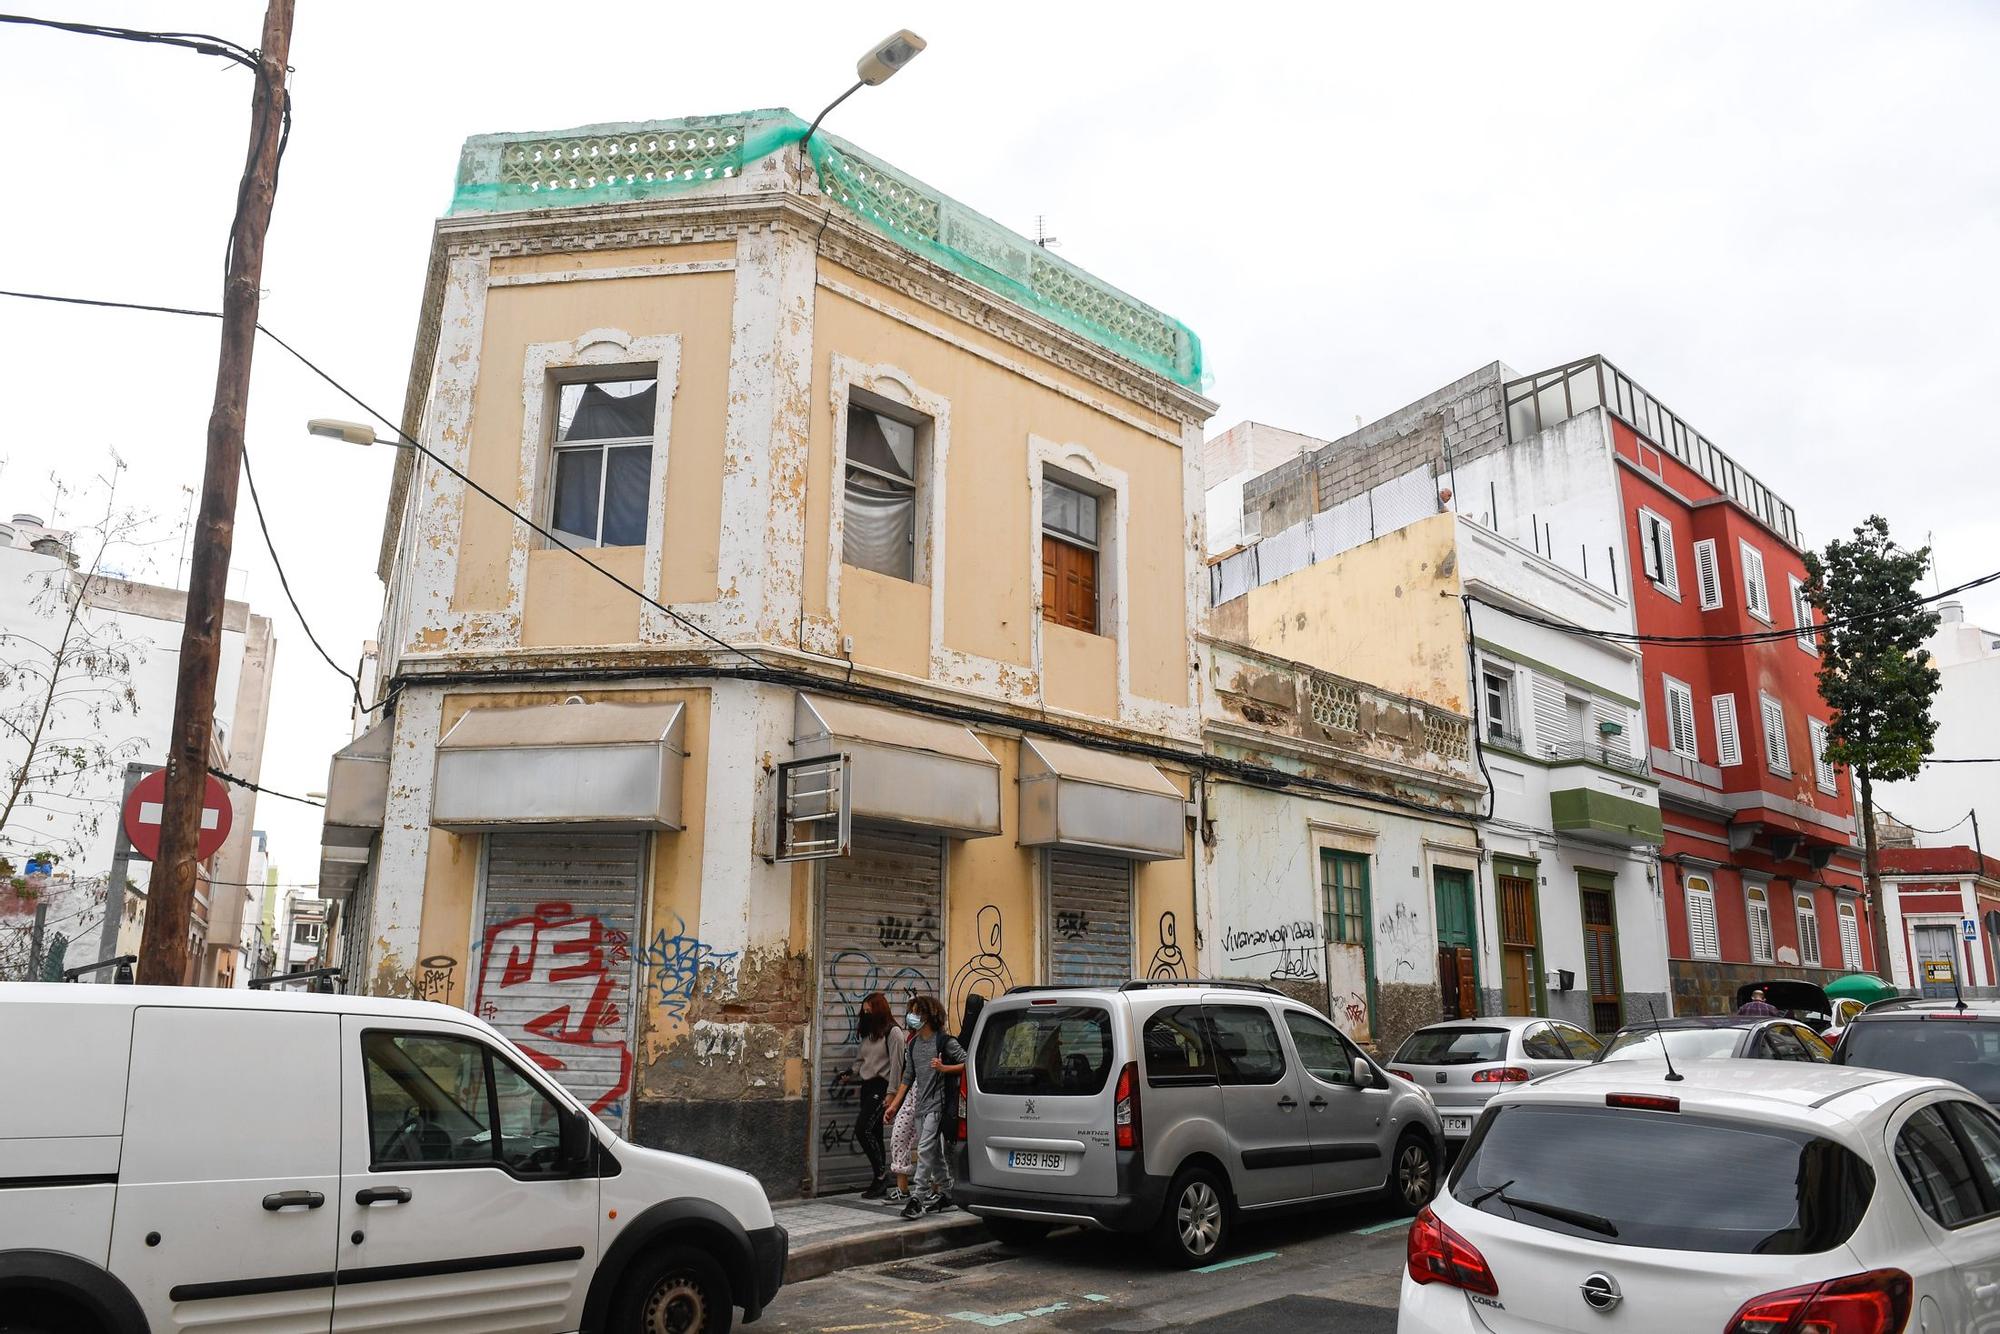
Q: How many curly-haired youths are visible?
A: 1